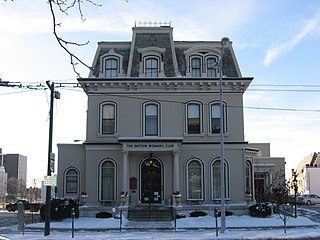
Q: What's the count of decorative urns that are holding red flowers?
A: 4